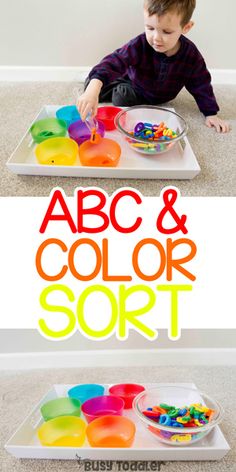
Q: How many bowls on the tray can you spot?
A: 7